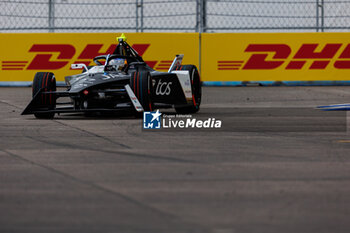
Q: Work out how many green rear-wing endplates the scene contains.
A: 0